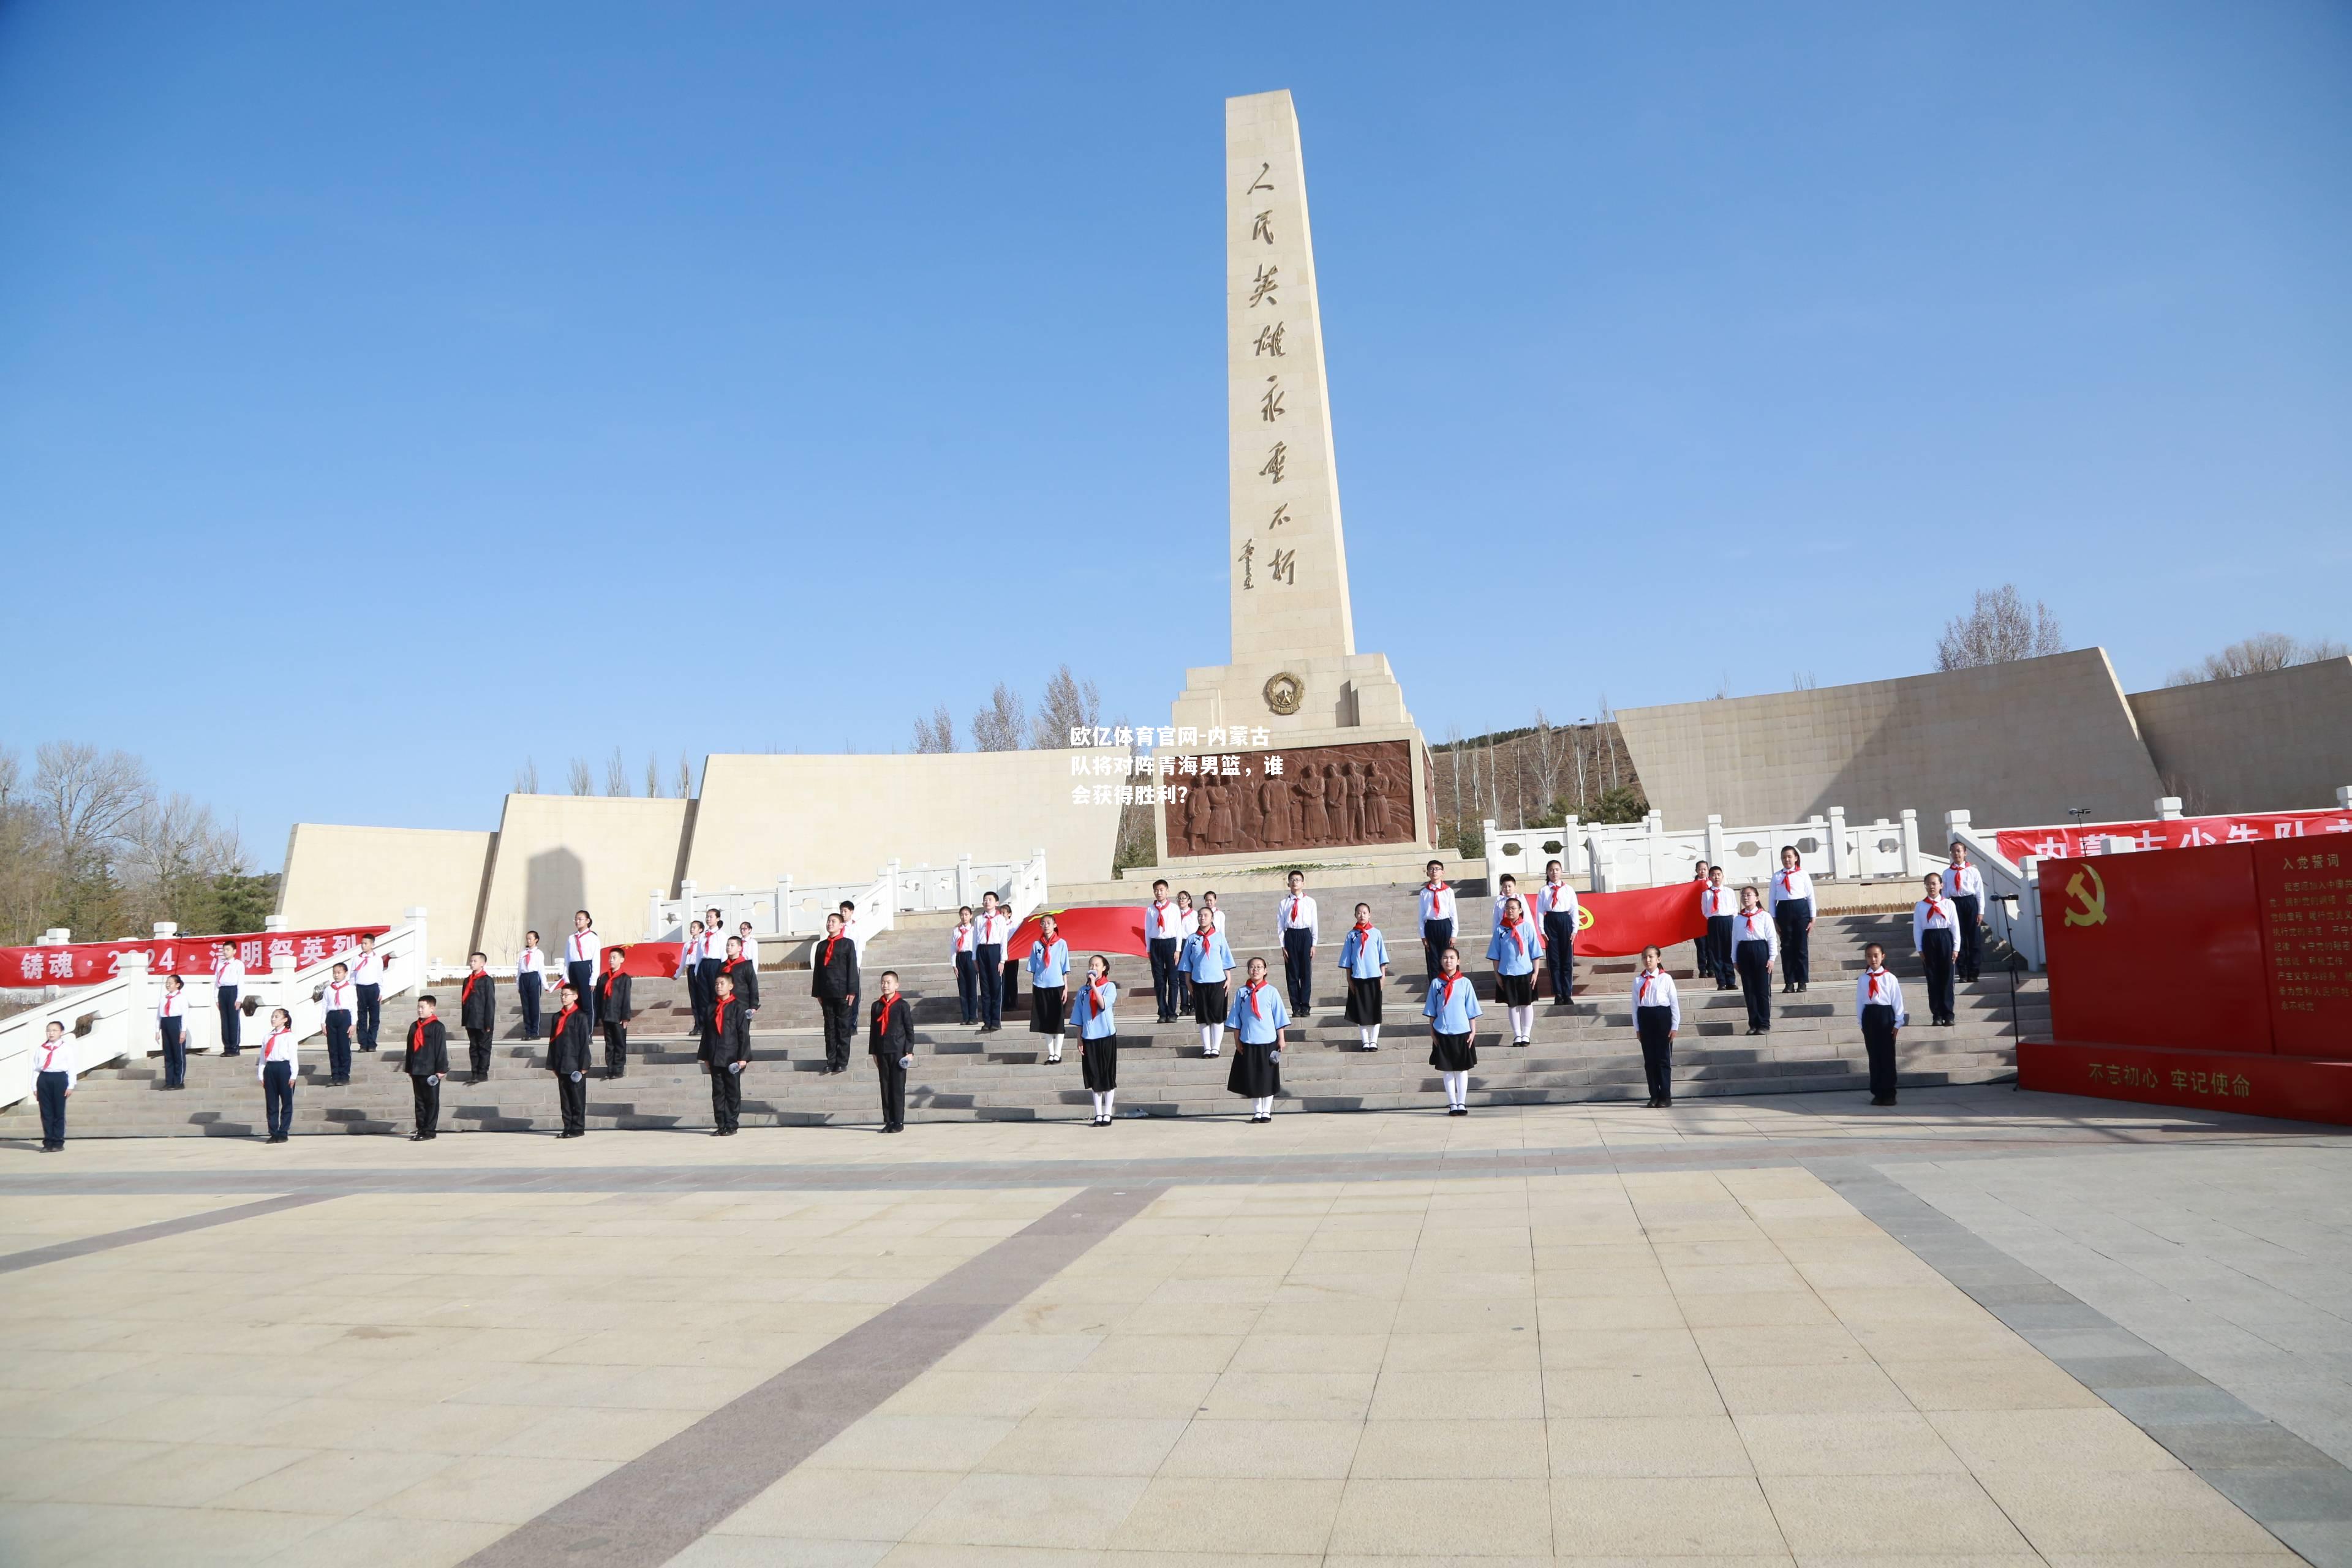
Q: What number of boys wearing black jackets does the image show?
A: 8